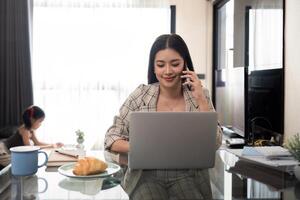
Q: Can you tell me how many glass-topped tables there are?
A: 1